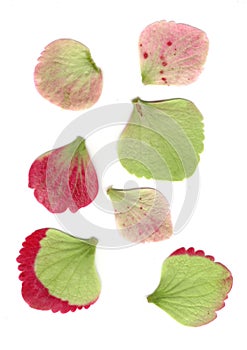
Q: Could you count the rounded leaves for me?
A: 7